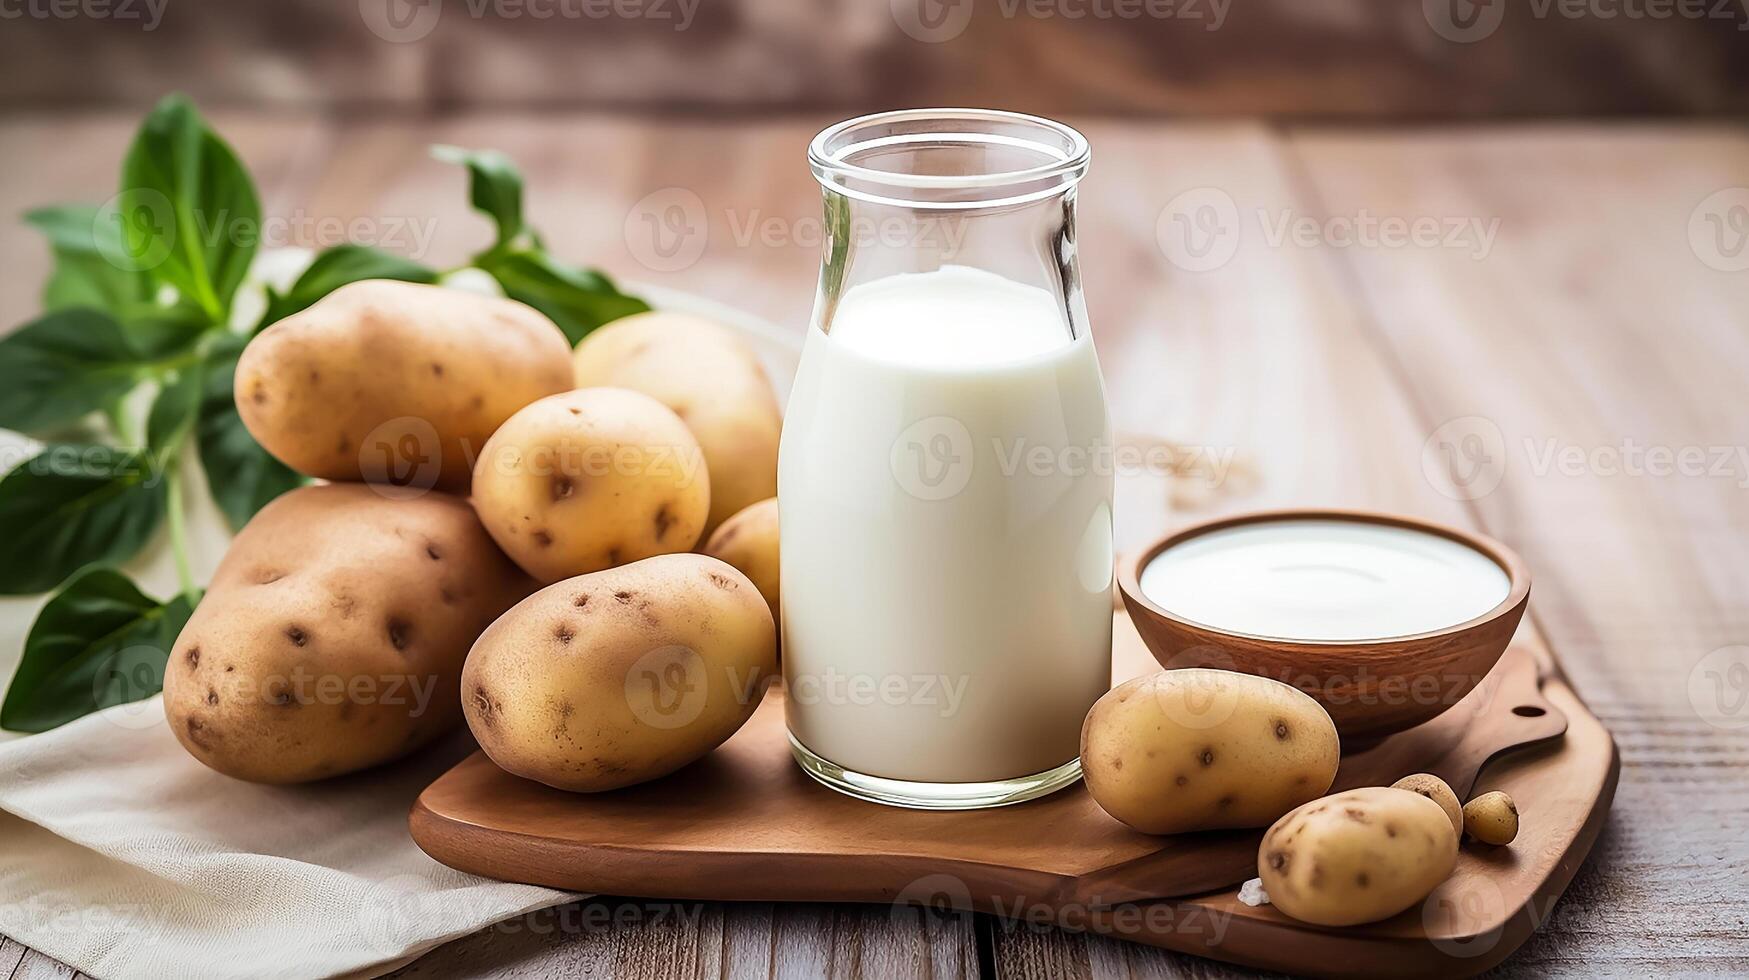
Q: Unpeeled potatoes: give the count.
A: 10